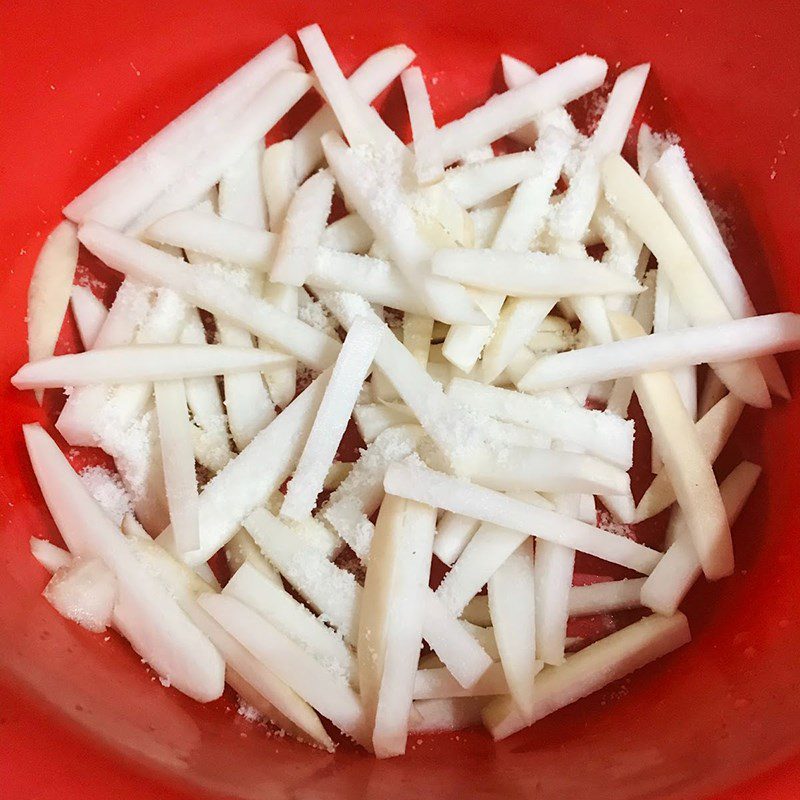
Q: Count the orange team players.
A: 0